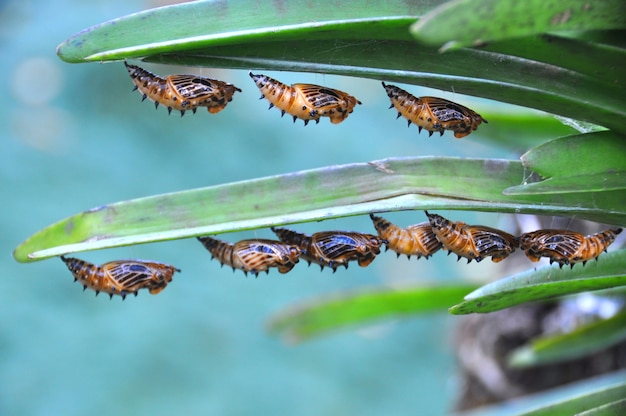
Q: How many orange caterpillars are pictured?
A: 9